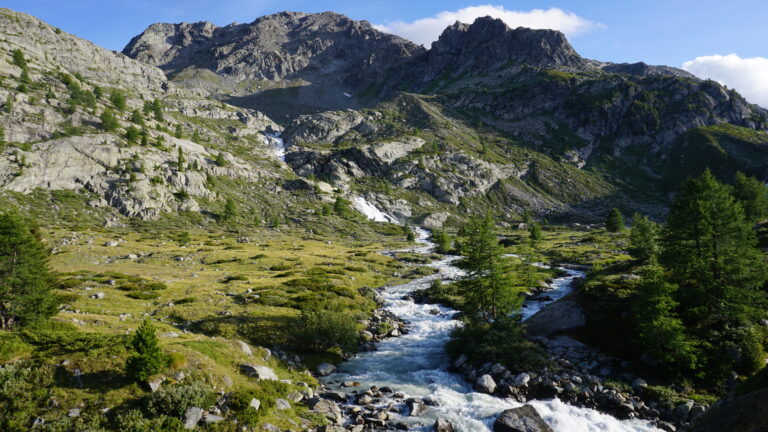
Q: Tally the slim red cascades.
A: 0